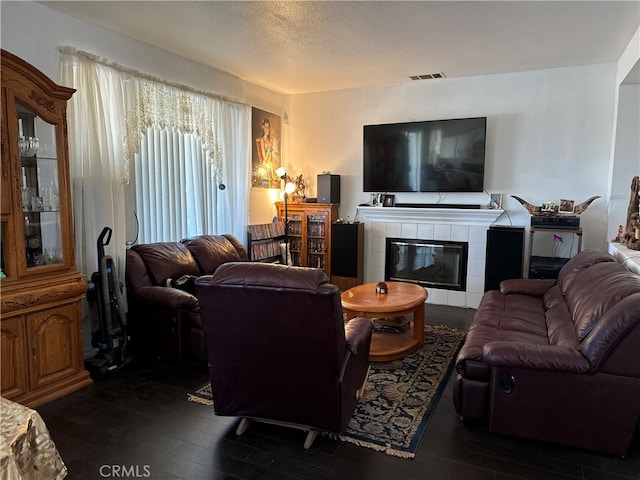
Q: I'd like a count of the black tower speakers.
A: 2